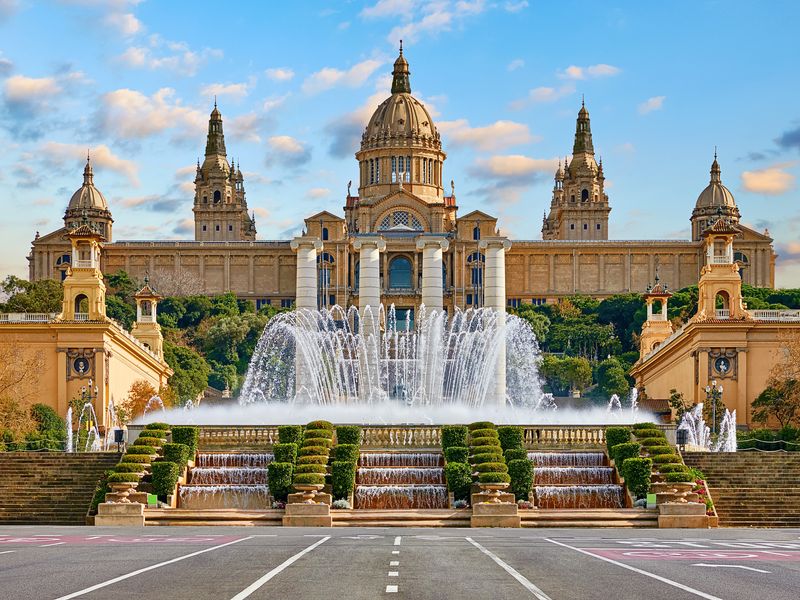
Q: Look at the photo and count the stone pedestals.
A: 4